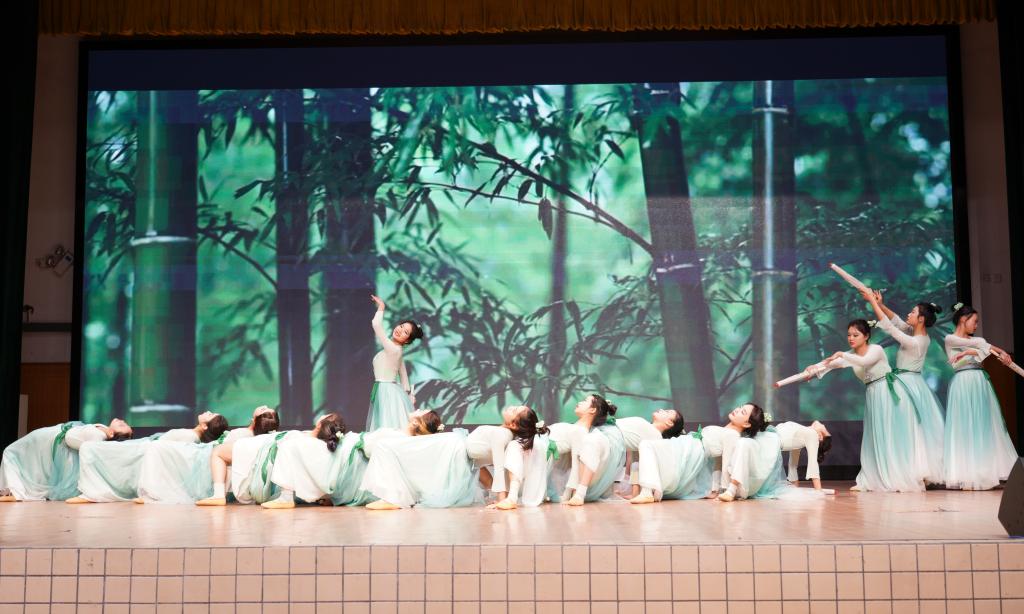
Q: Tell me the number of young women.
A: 14